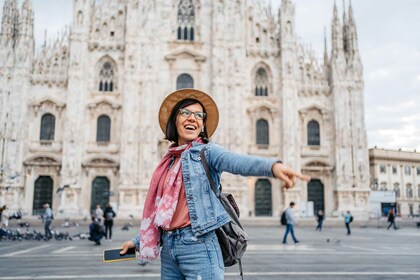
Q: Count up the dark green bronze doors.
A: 4